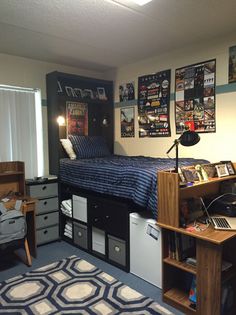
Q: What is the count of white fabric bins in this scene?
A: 2